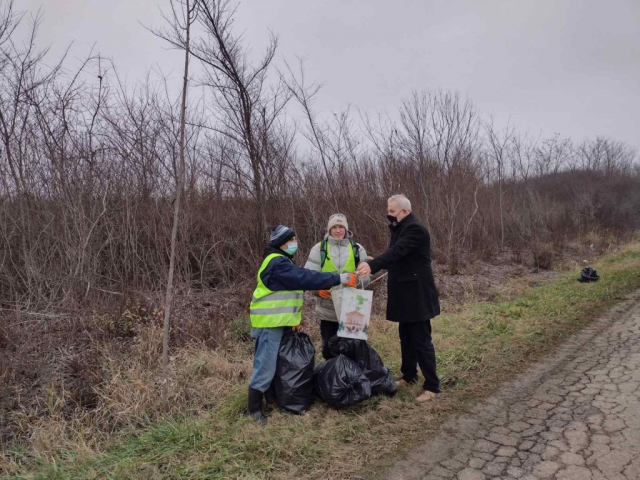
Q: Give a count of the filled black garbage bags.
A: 4